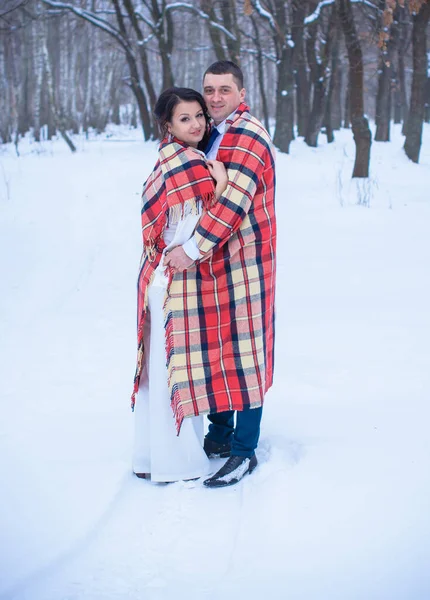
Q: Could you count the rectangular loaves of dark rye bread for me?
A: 0